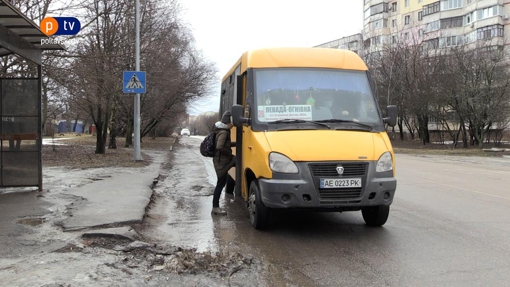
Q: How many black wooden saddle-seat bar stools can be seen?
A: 0